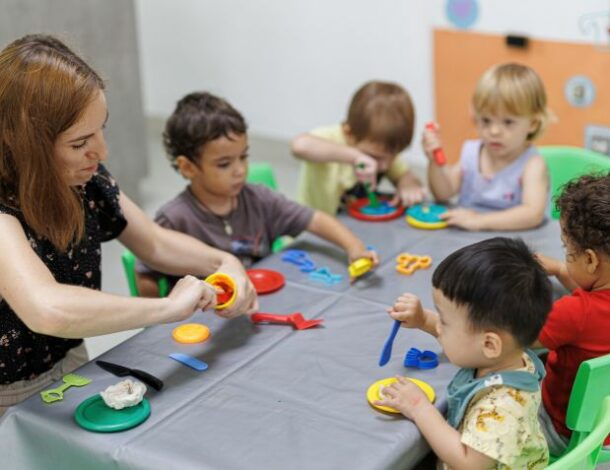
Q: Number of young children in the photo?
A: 5